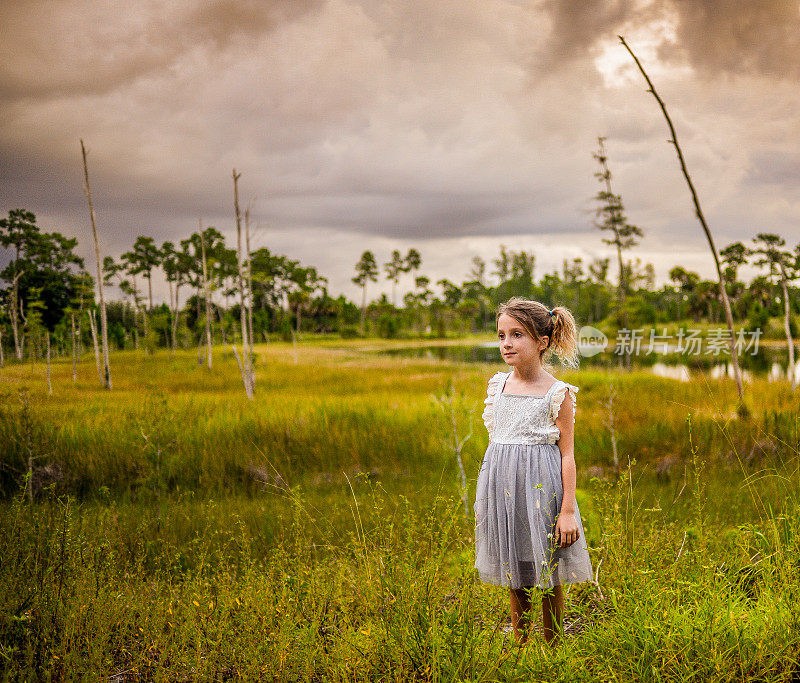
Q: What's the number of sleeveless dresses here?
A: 1